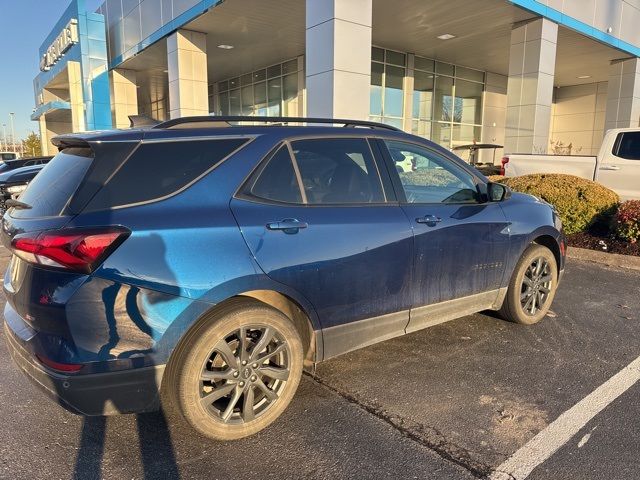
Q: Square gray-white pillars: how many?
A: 5